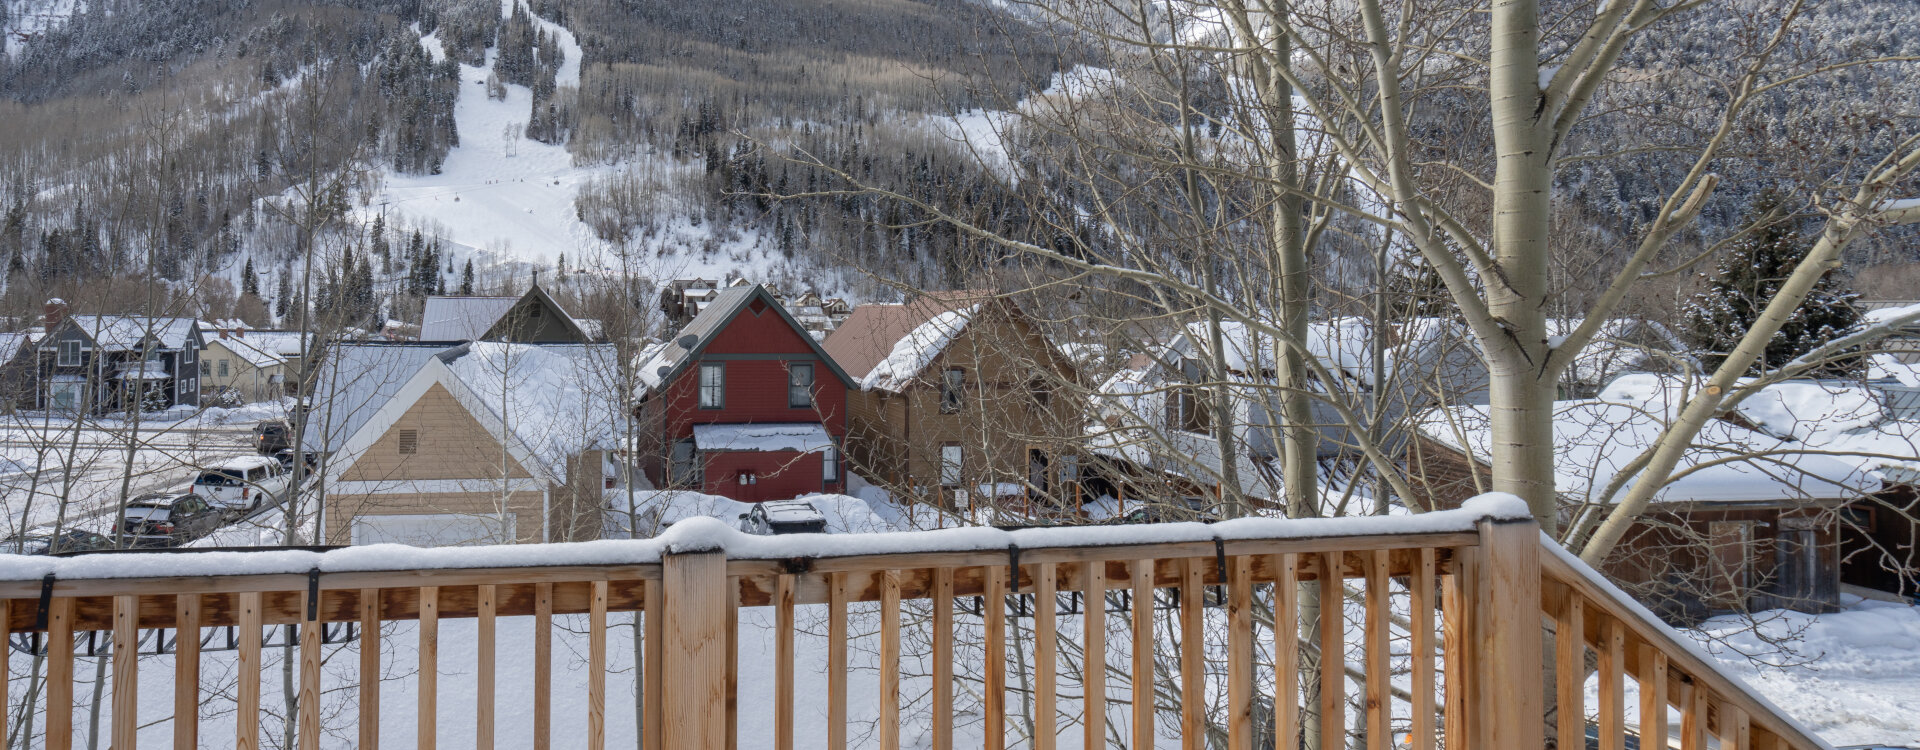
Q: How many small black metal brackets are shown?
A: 4